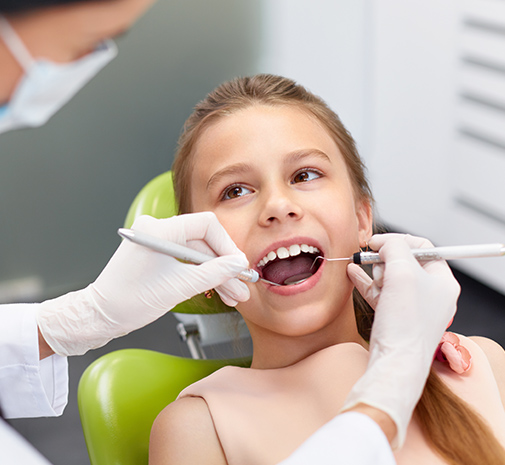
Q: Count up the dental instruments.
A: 2